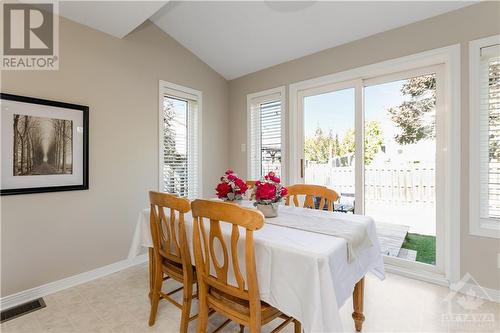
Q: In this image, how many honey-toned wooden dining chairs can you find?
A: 4